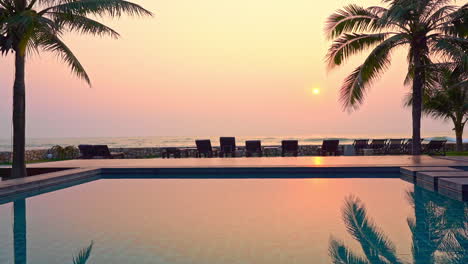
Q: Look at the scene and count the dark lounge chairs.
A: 12